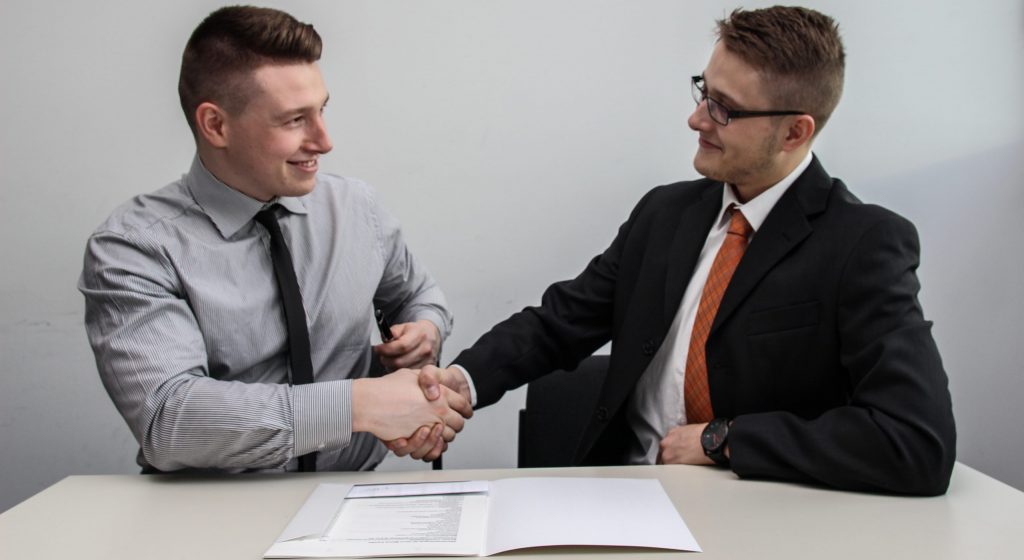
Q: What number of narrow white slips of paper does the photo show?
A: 1